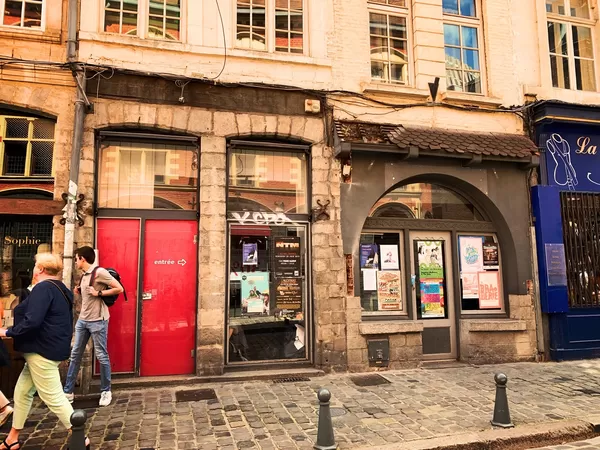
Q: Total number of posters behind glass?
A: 14